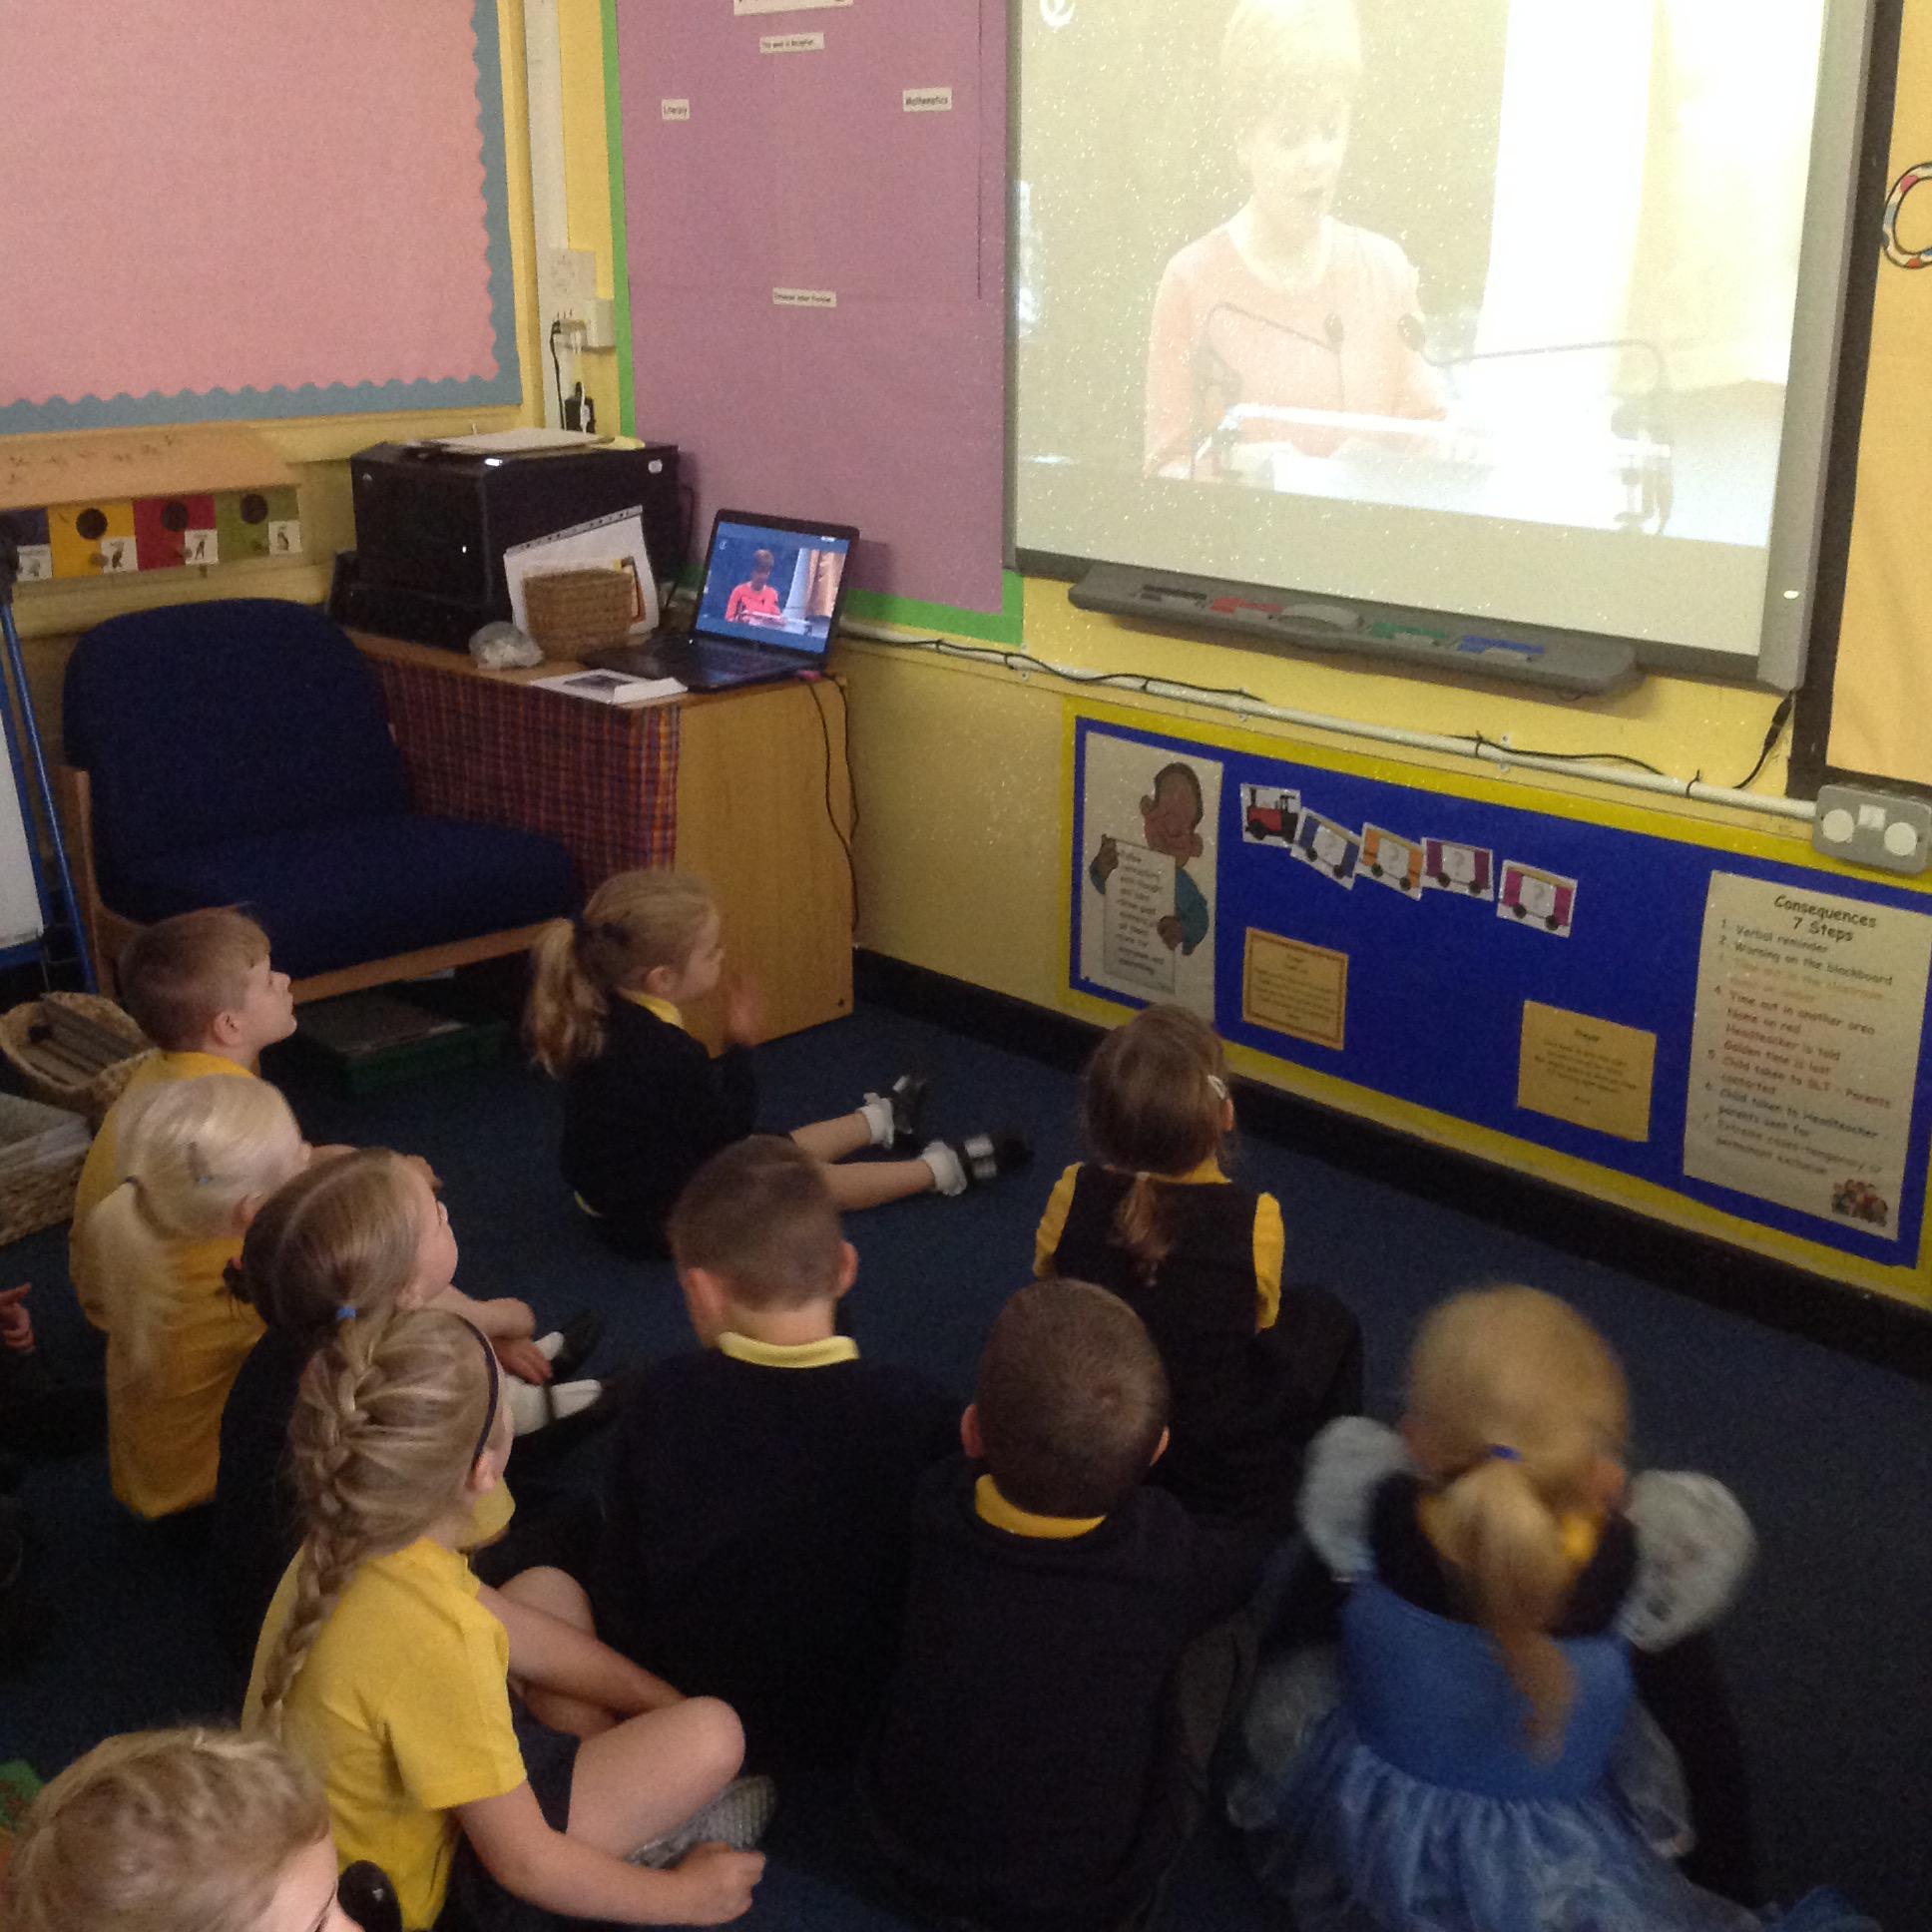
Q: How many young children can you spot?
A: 10